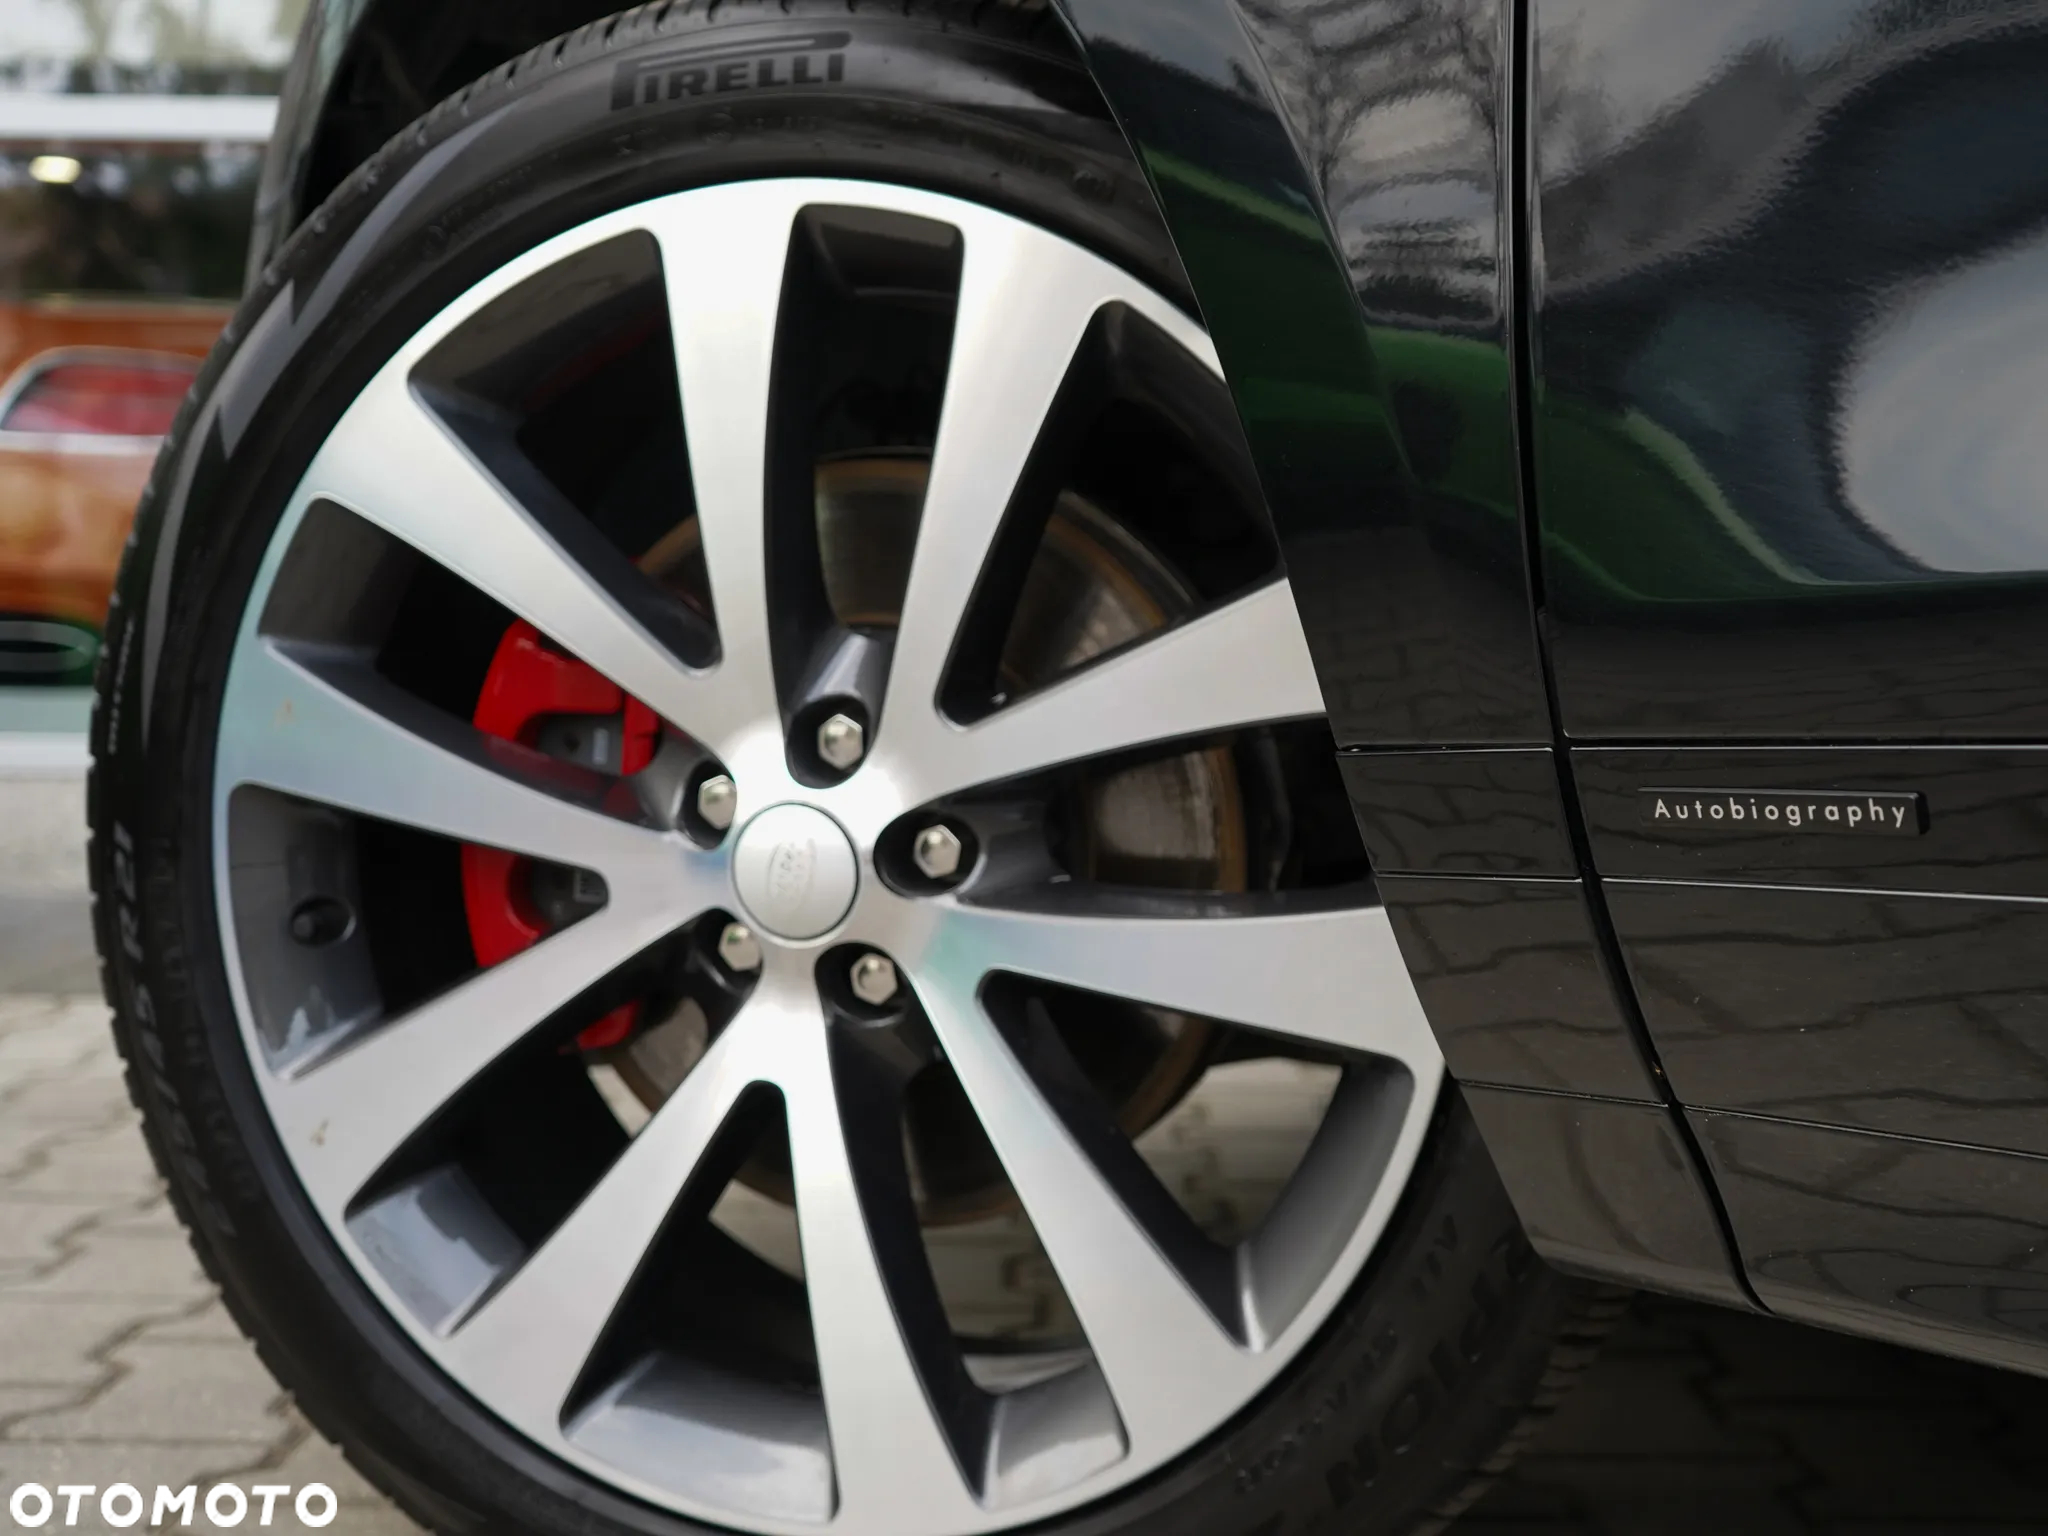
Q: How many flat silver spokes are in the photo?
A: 10